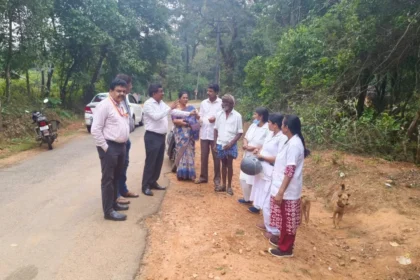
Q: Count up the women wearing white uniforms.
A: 3